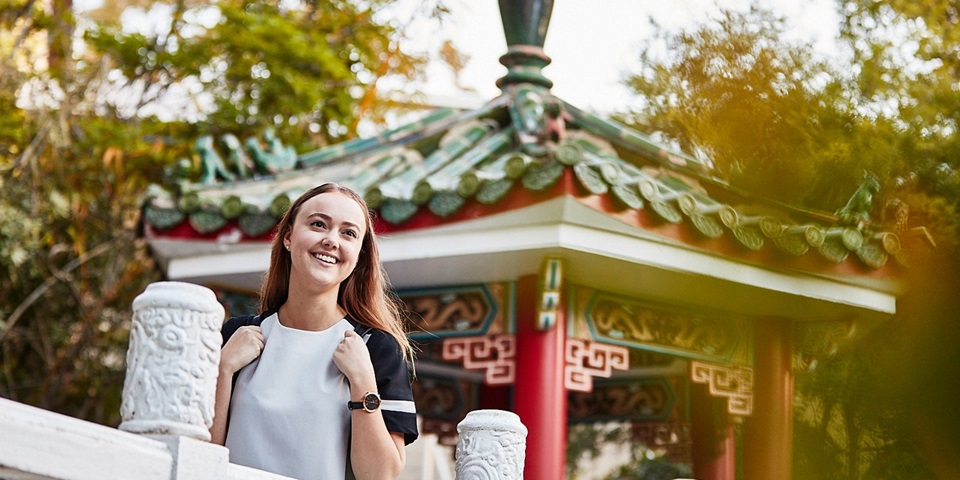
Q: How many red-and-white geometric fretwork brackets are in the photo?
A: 3